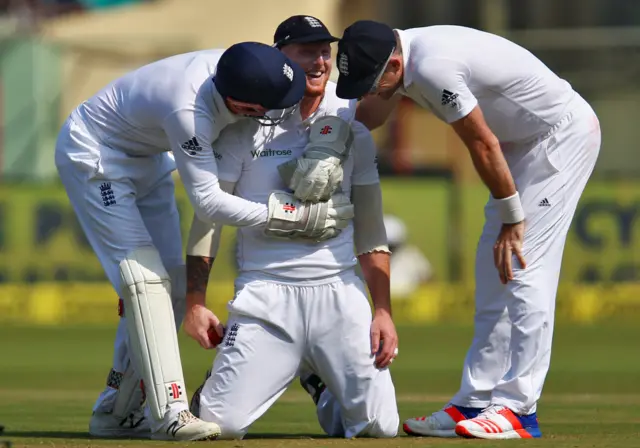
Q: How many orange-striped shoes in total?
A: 2